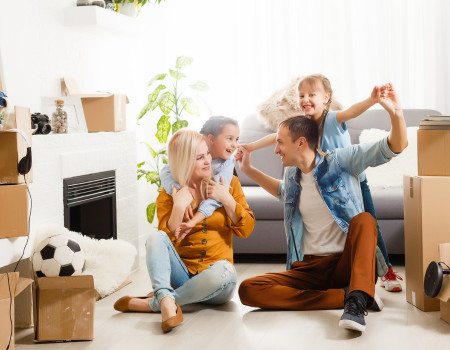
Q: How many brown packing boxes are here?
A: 8